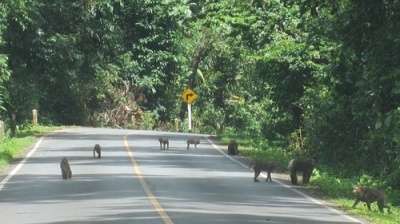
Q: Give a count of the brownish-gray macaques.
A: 8